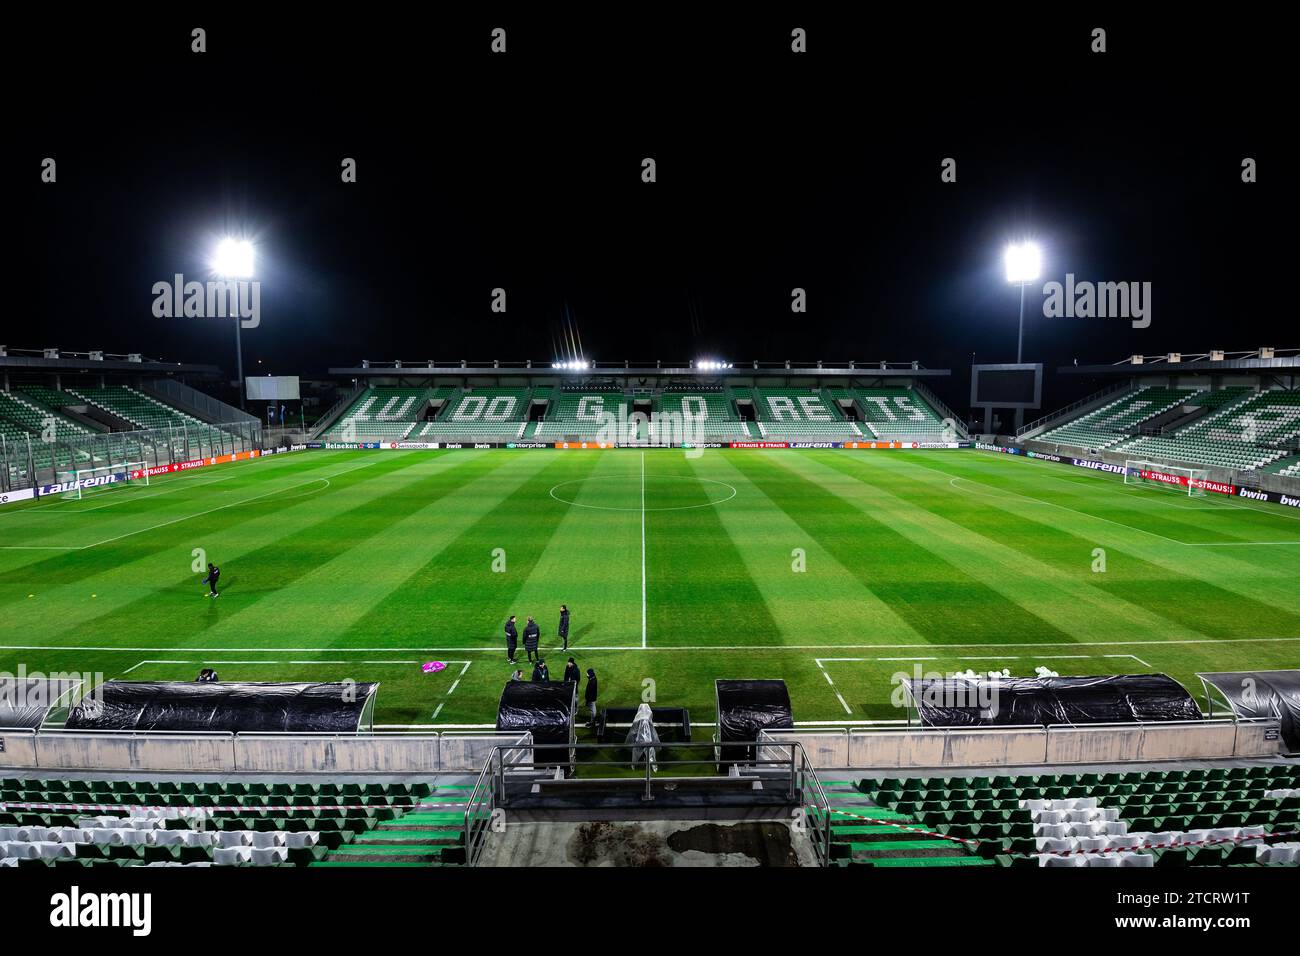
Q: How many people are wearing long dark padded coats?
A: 3